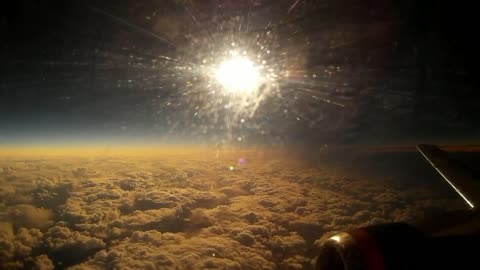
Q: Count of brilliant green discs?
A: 1